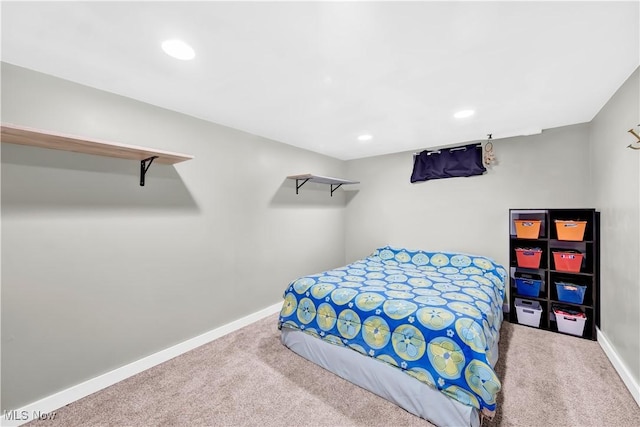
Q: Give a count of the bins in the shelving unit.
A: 8